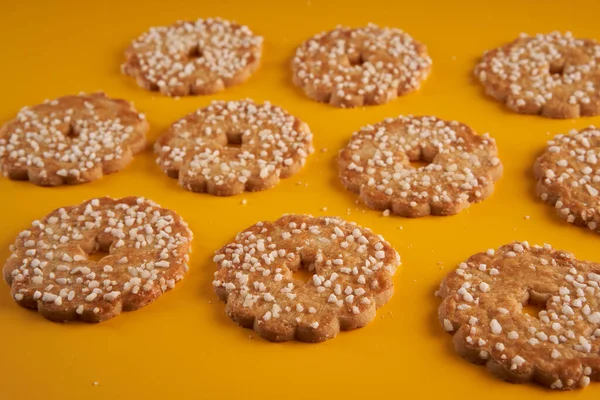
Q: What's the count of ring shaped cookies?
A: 10